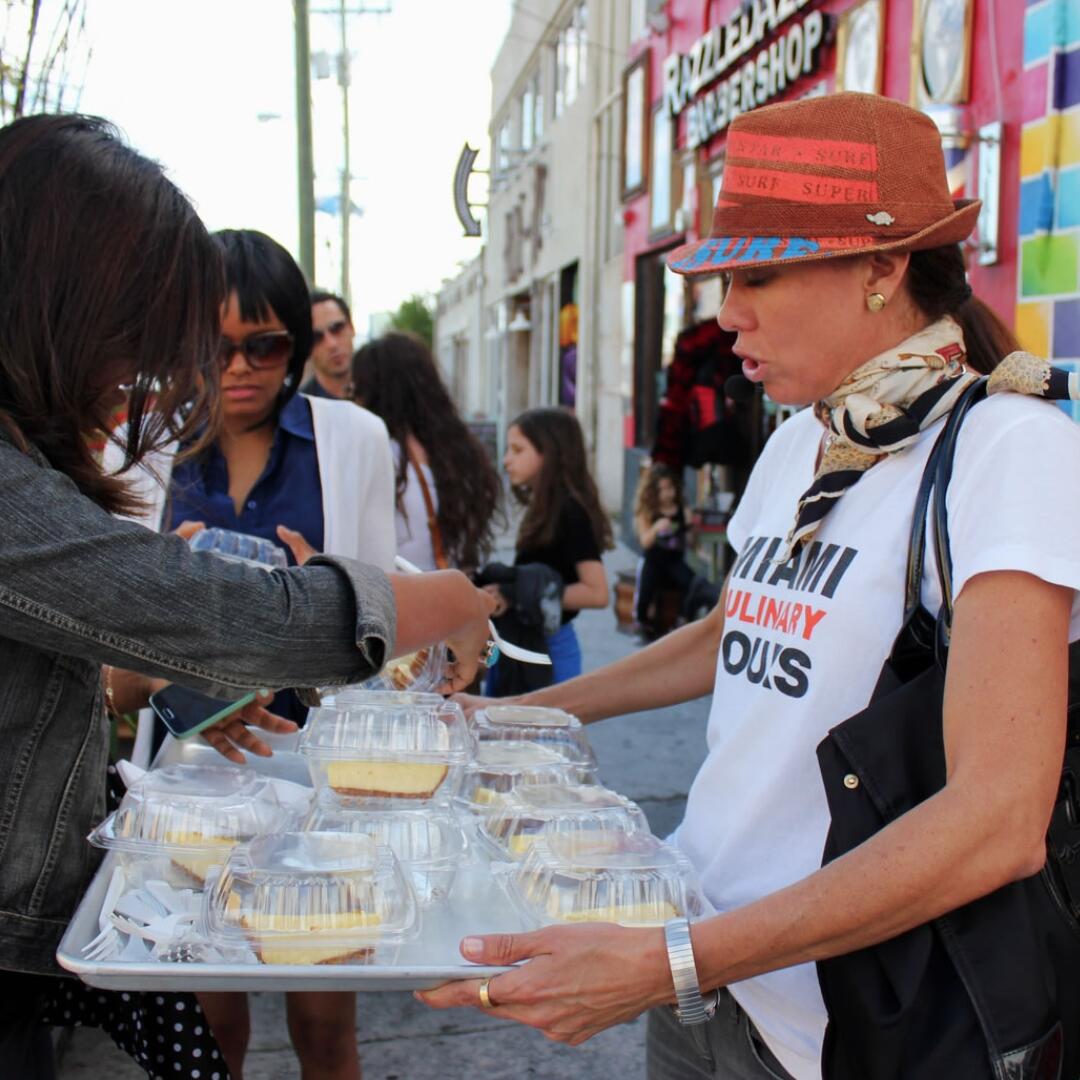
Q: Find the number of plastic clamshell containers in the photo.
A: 10